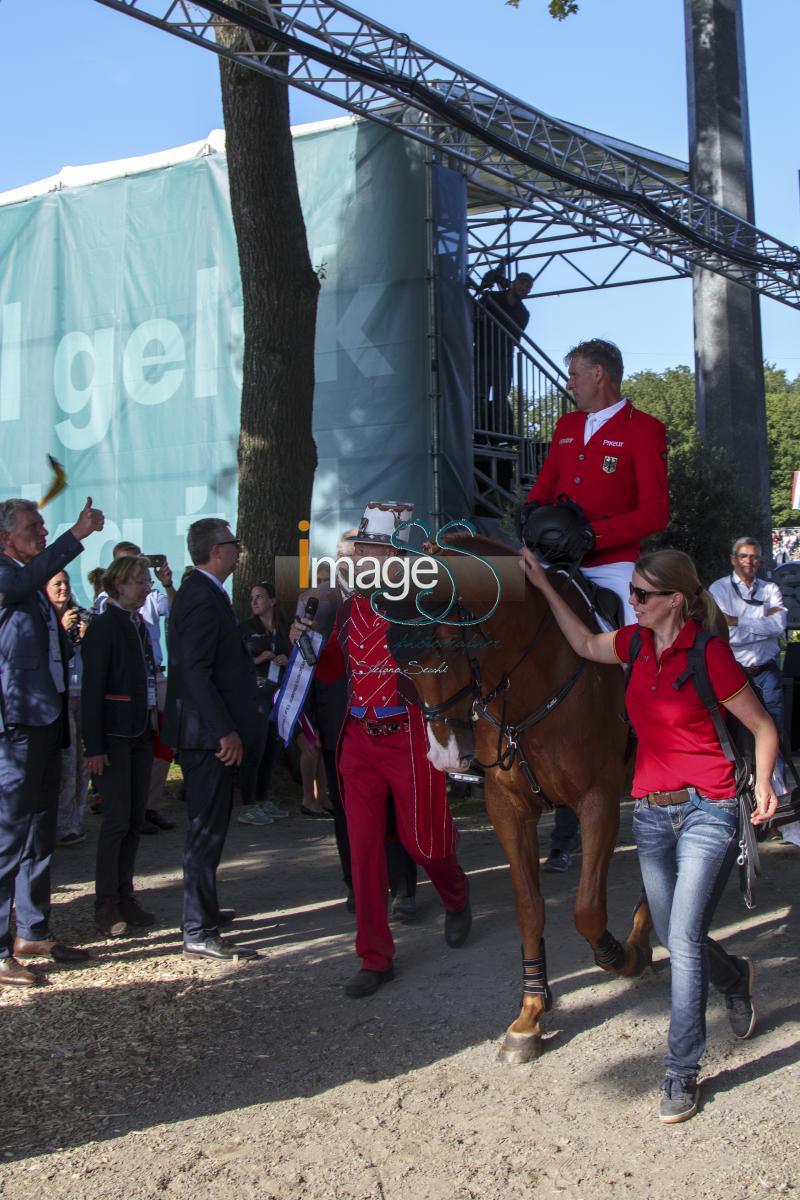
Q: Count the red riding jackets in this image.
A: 1